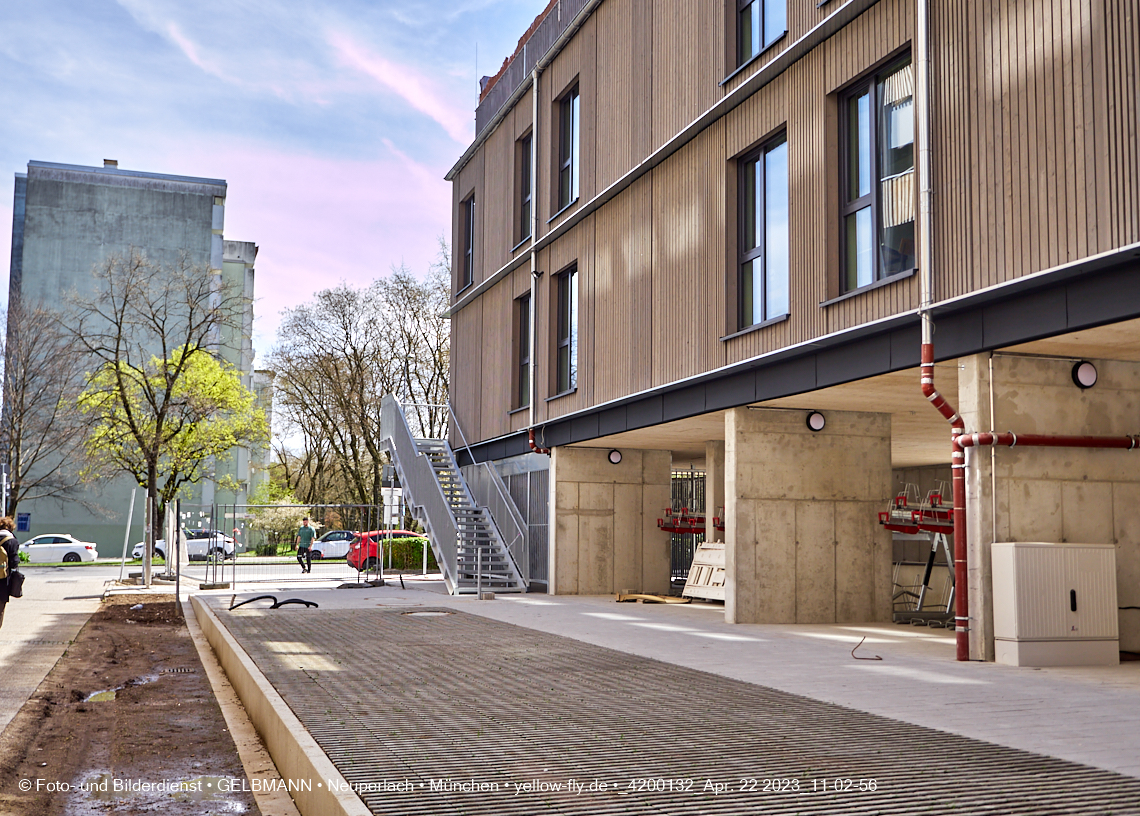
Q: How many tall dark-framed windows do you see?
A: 8